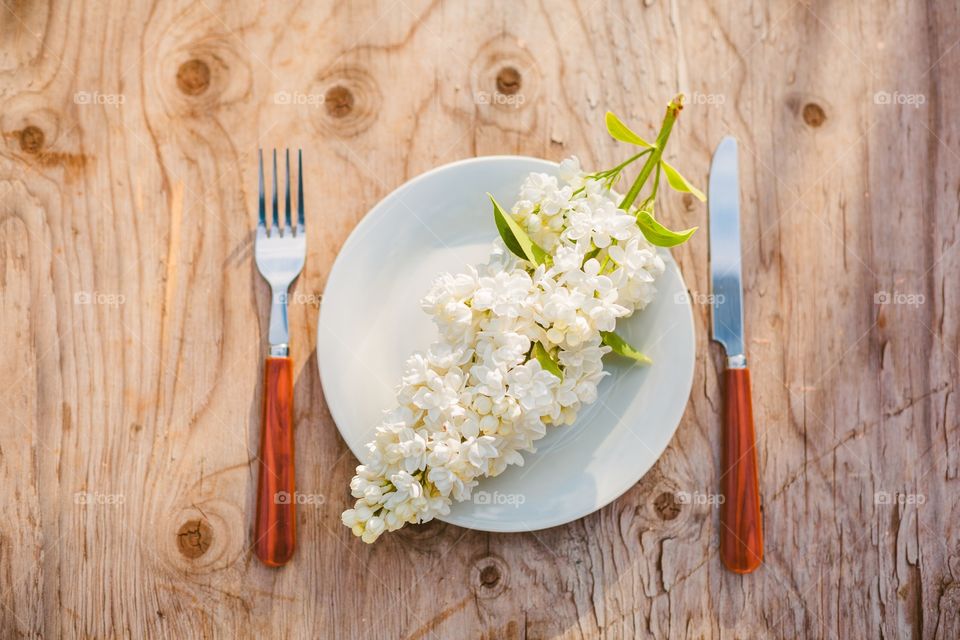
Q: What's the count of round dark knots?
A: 8